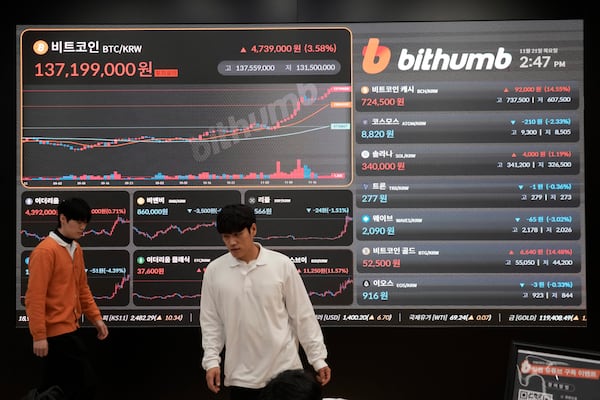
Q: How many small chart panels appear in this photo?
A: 6